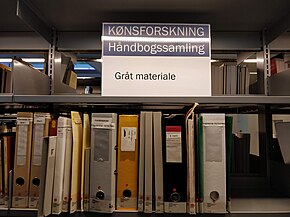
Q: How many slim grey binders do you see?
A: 3